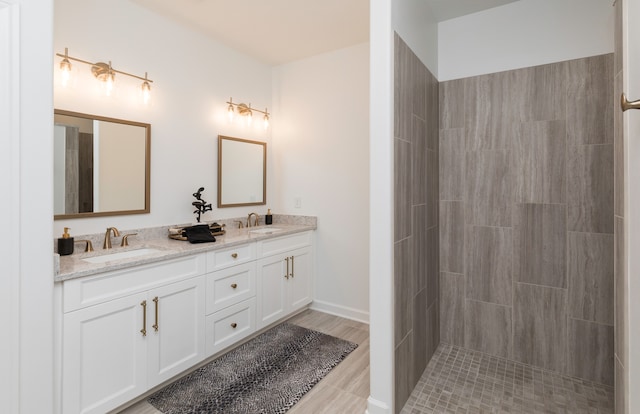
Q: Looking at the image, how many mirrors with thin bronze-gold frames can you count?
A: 2